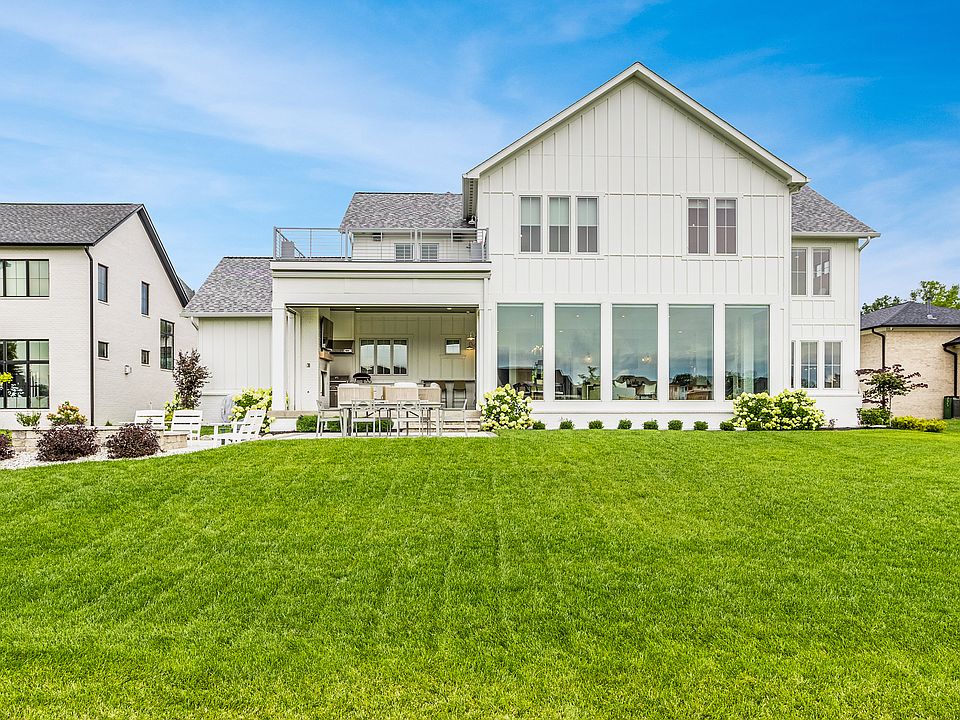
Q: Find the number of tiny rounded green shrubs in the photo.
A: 9